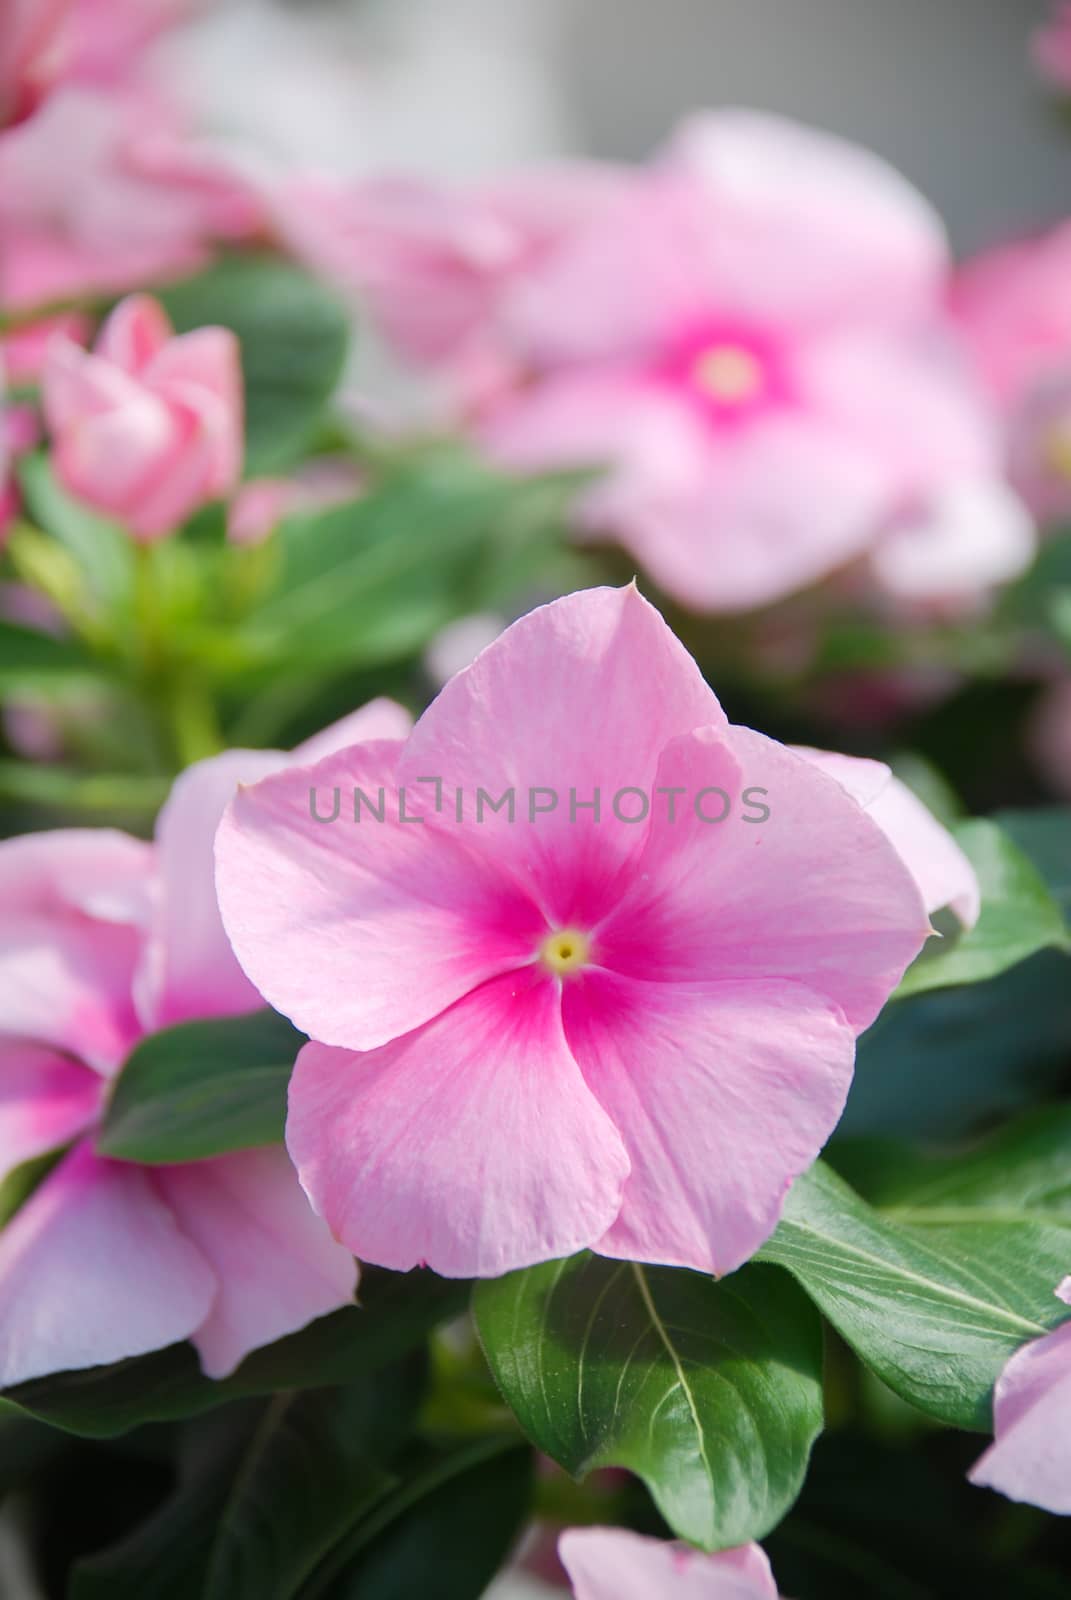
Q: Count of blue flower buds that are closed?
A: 0